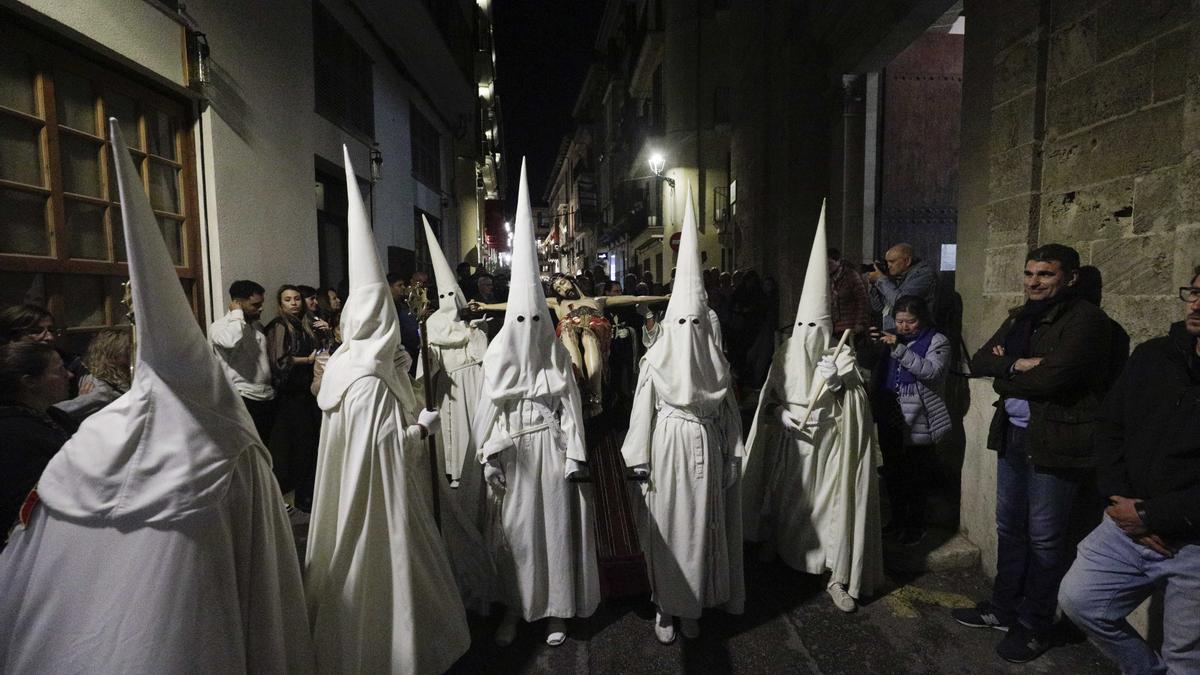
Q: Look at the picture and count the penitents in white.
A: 6